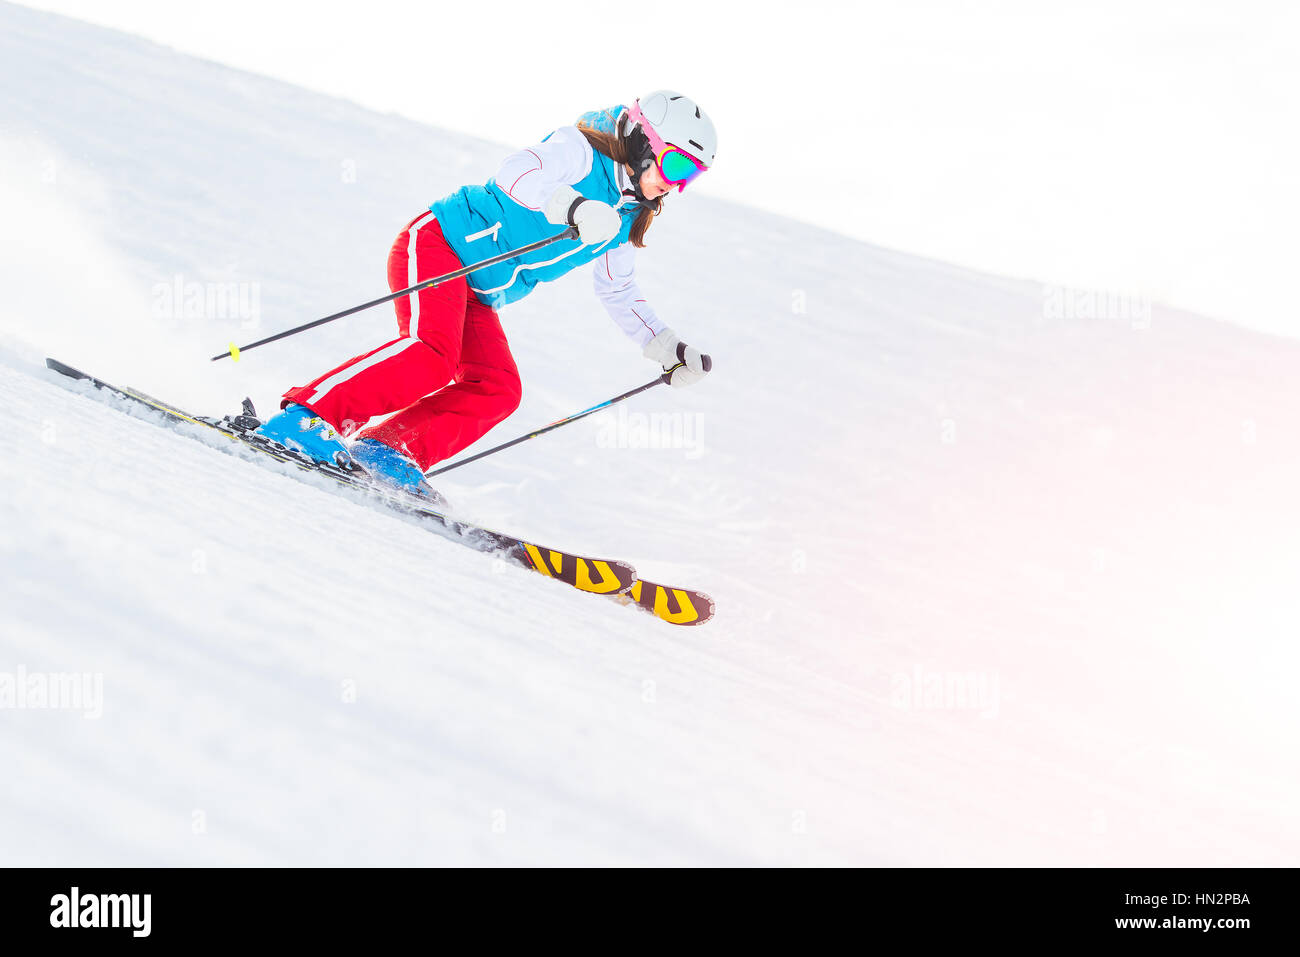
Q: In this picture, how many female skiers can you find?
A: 1